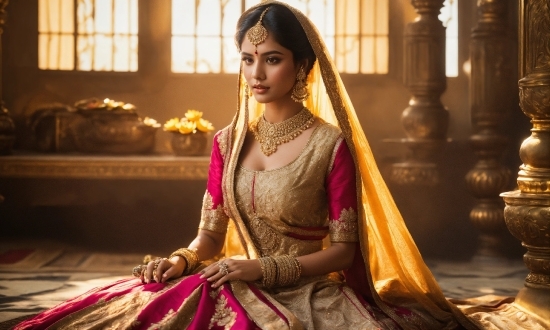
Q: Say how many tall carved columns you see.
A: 3